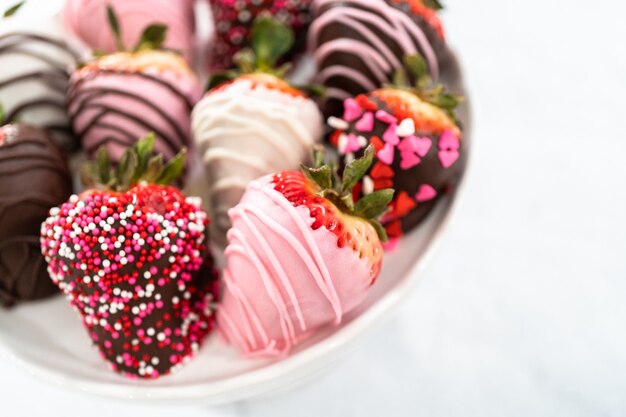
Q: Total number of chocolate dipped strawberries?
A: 10